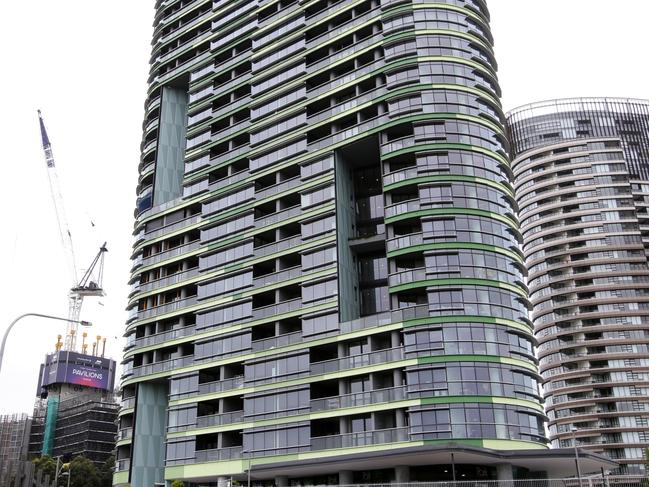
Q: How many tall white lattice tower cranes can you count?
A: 1